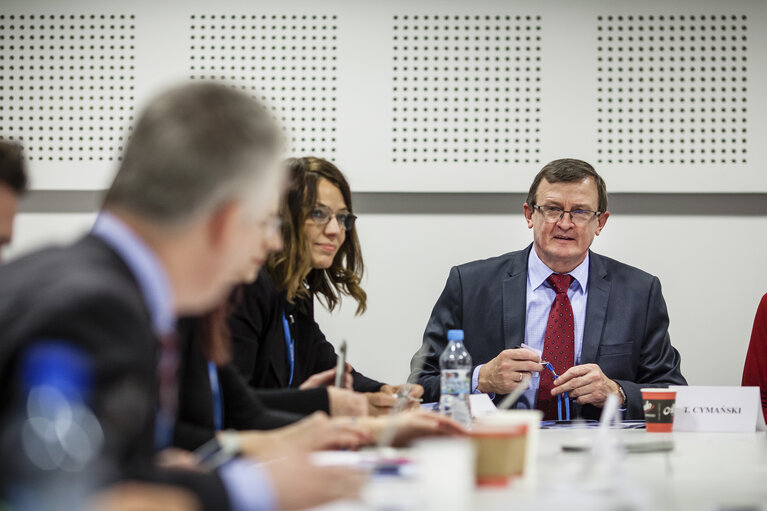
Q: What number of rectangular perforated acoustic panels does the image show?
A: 4